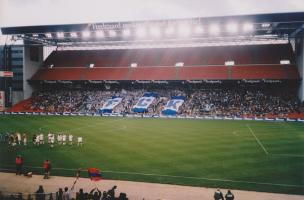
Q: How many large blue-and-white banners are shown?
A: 3